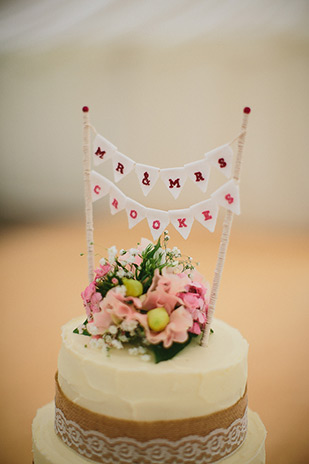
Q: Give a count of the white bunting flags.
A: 13